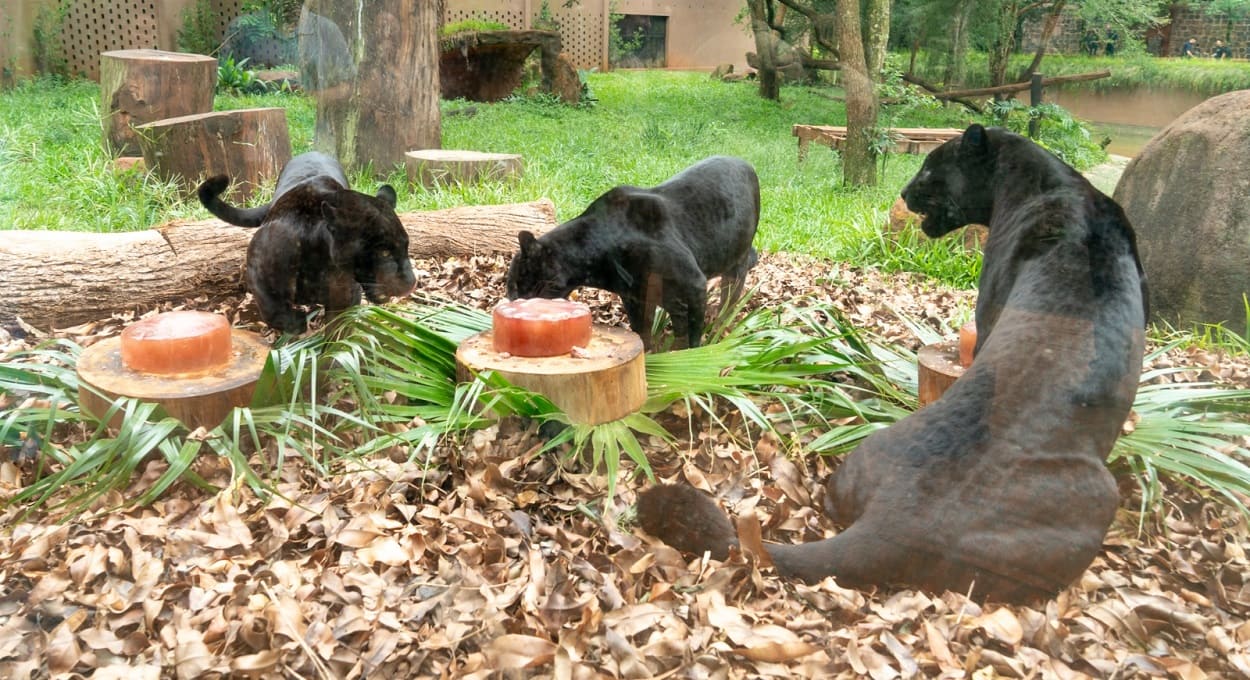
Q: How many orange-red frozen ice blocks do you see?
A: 3